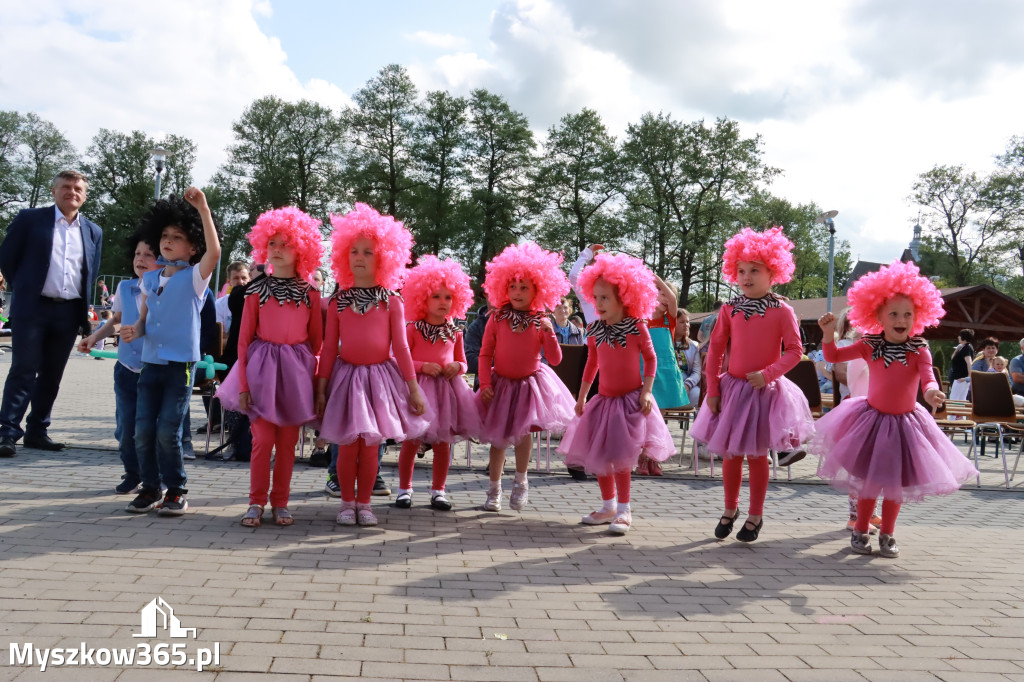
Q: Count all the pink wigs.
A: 7